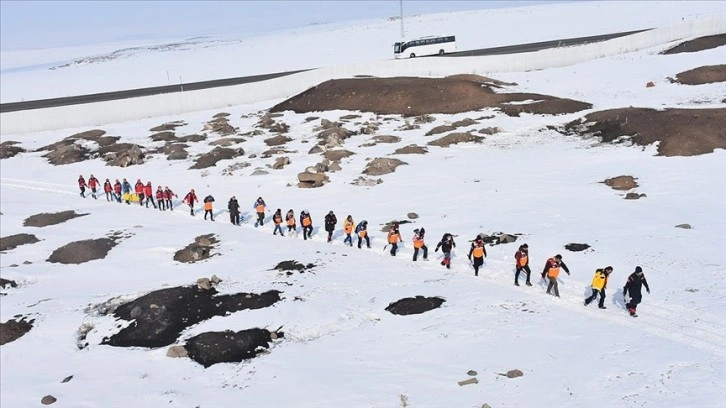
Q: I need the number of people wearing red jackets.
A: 9